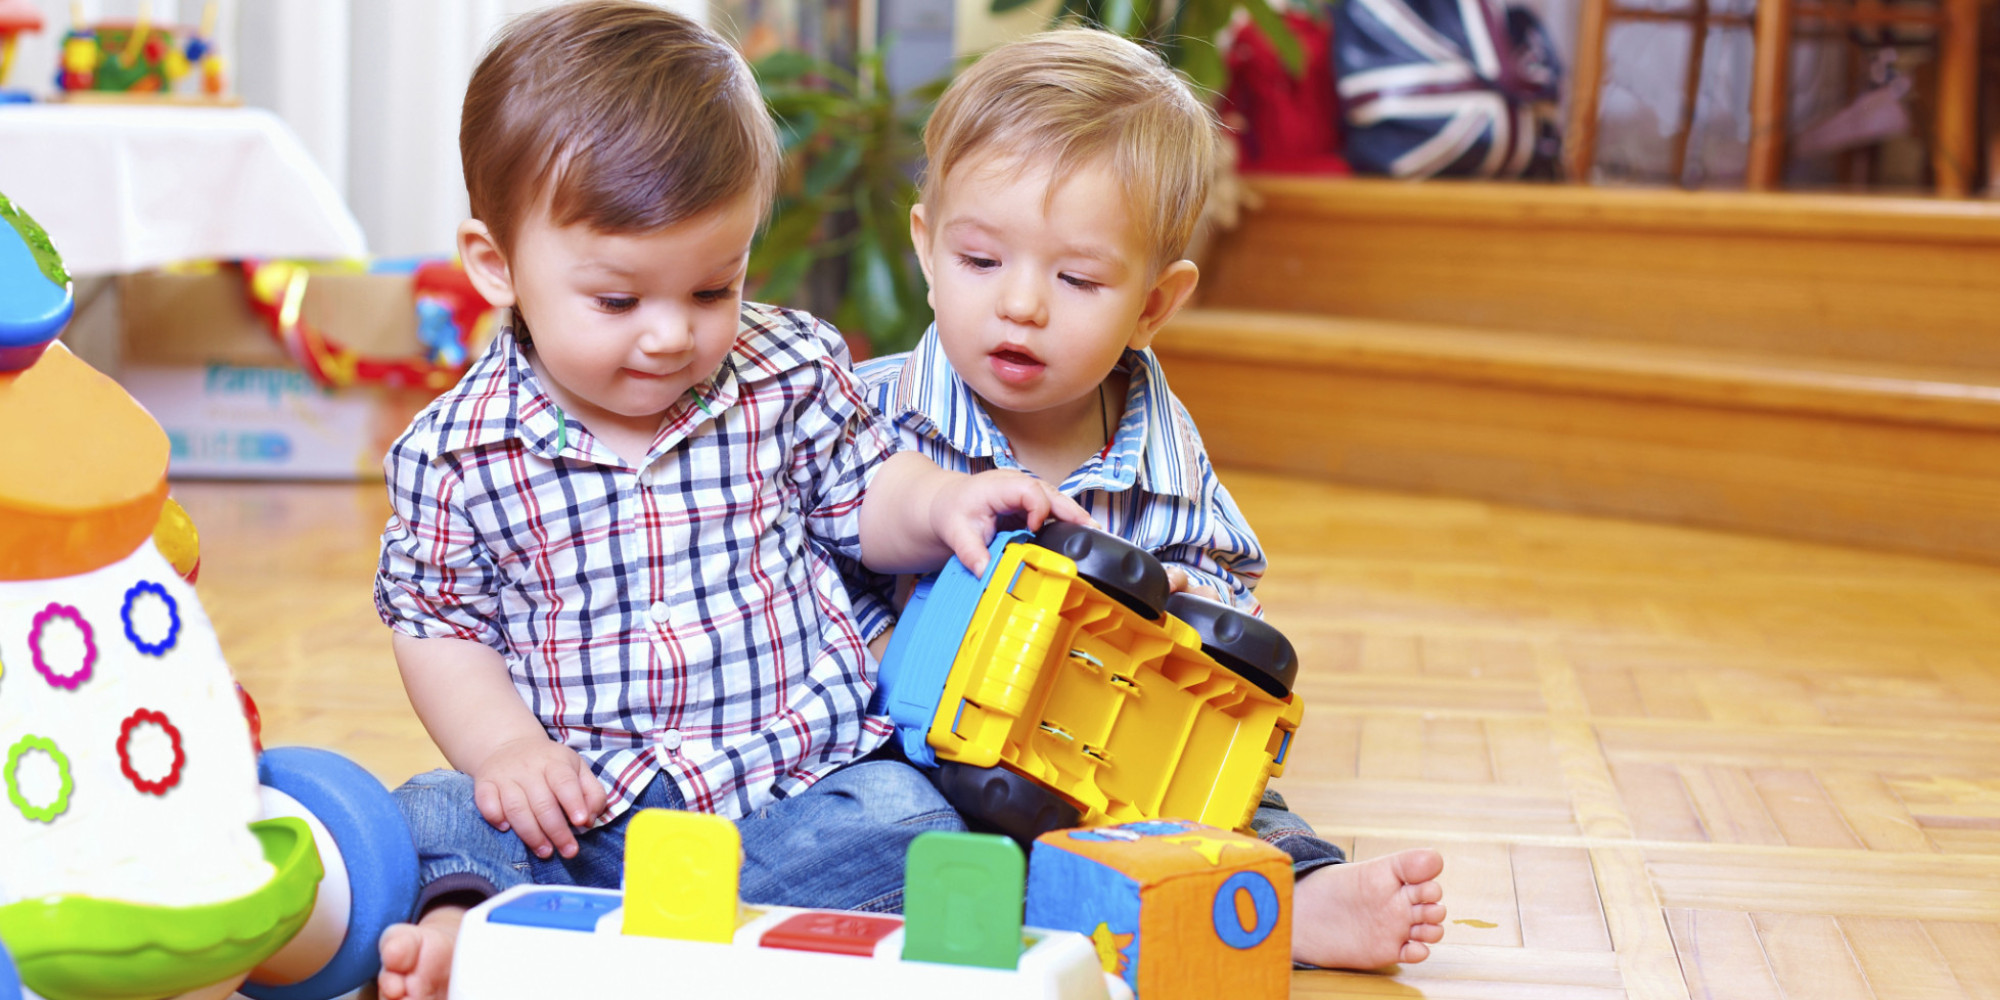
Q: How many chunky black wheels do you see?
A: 3